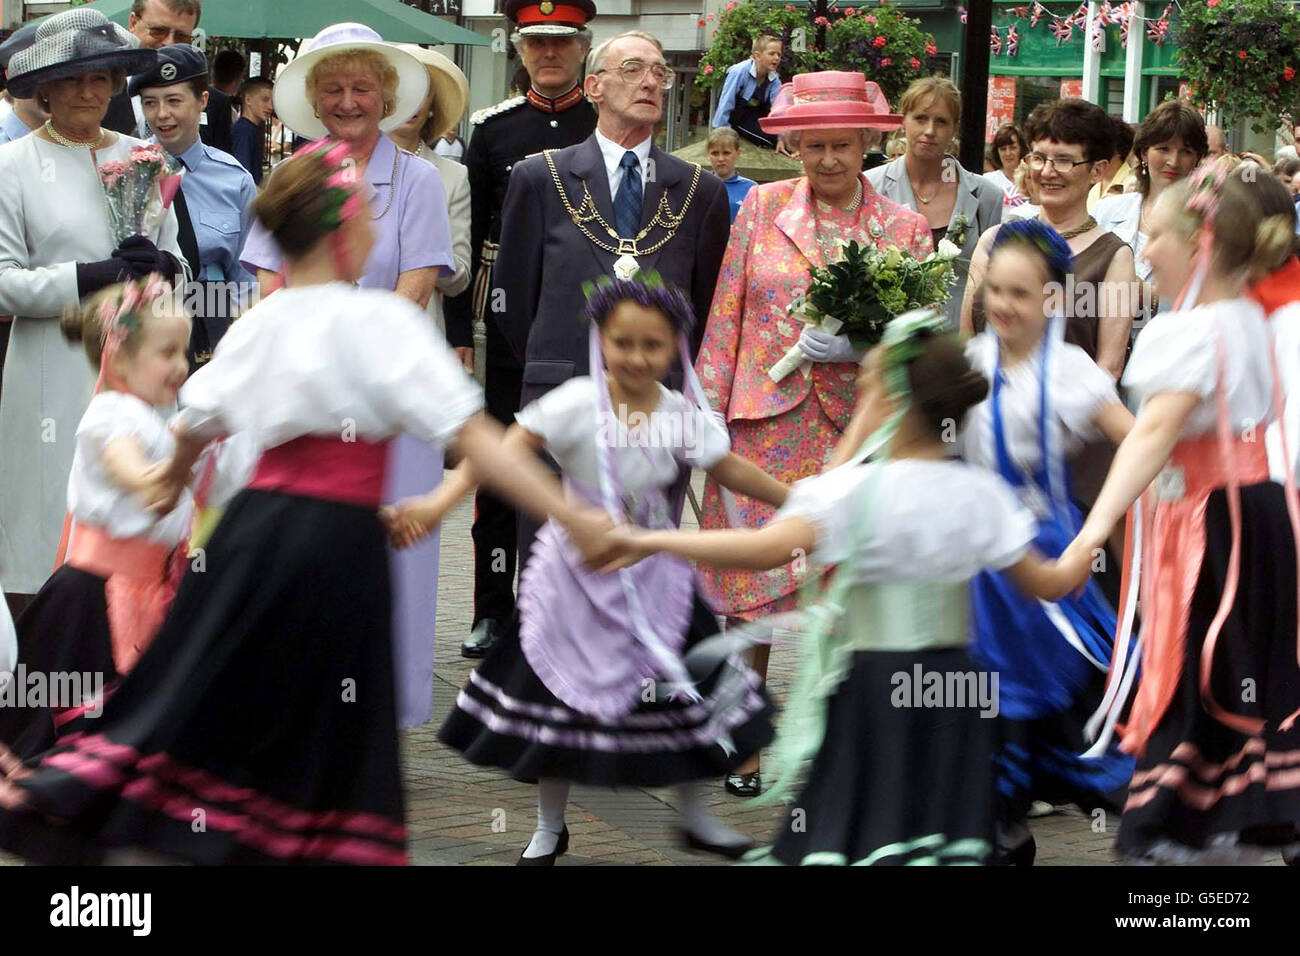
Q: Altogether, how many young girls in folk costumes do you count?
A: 6